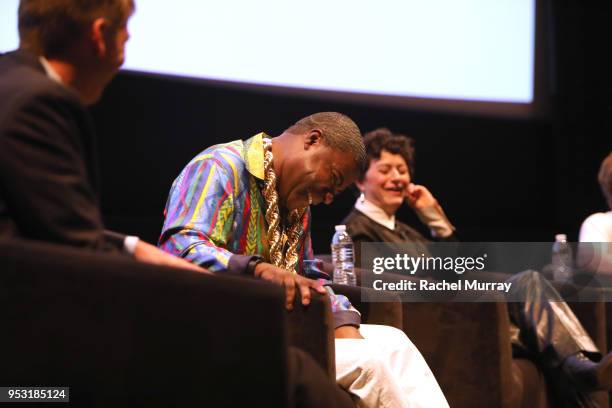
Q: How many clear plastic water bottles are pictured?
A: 2